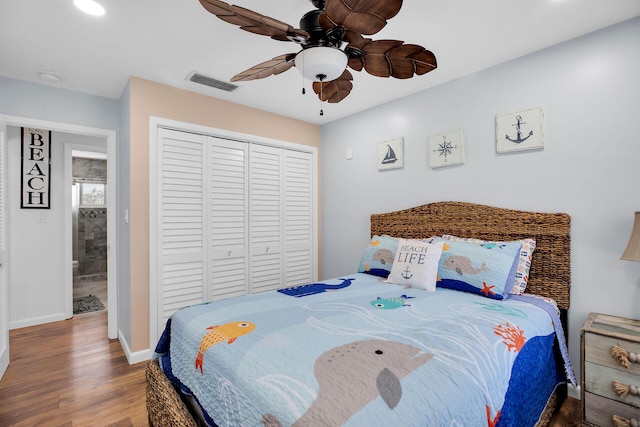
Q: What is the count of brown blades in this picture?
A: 5